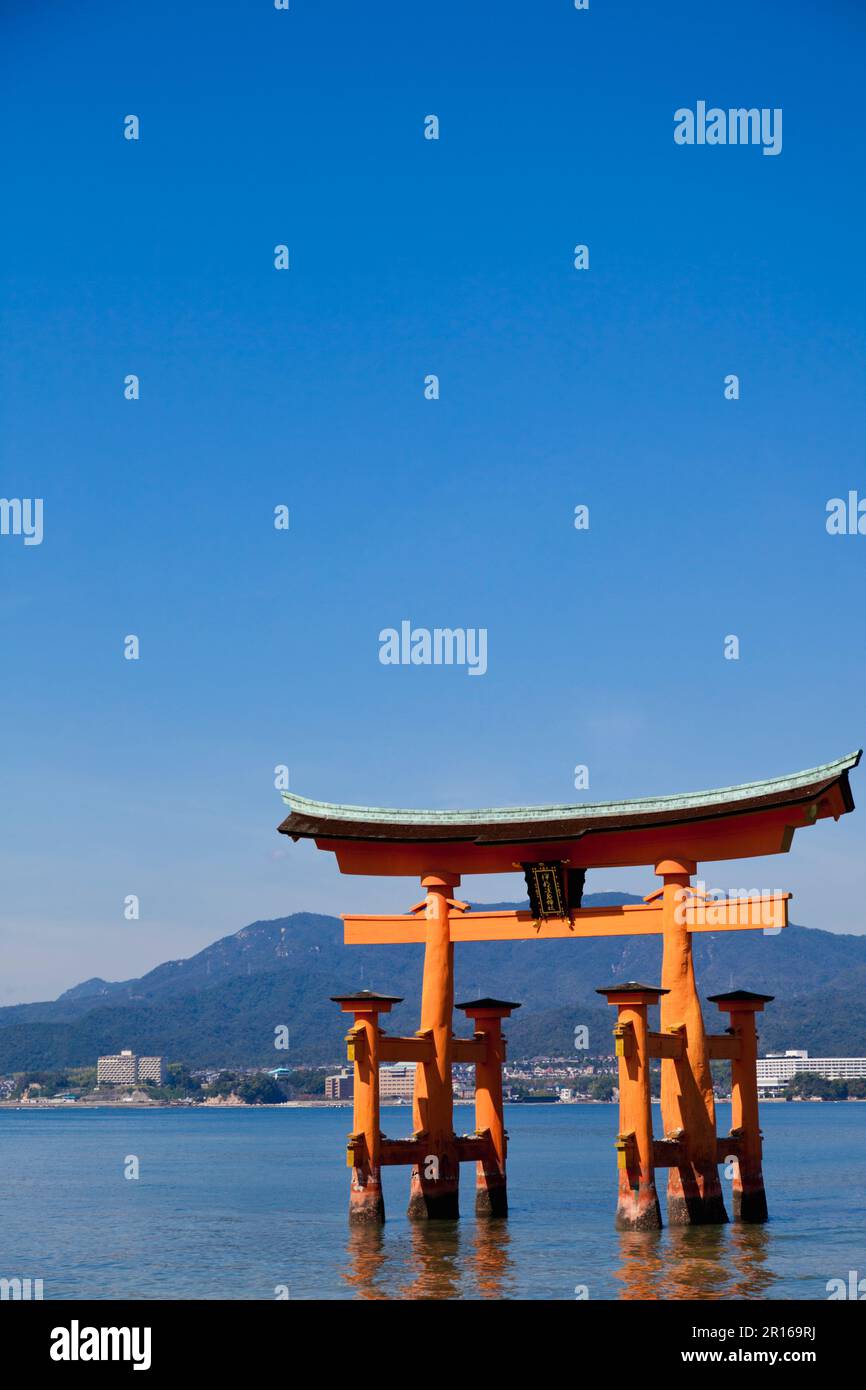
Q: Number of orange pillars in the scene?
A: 6